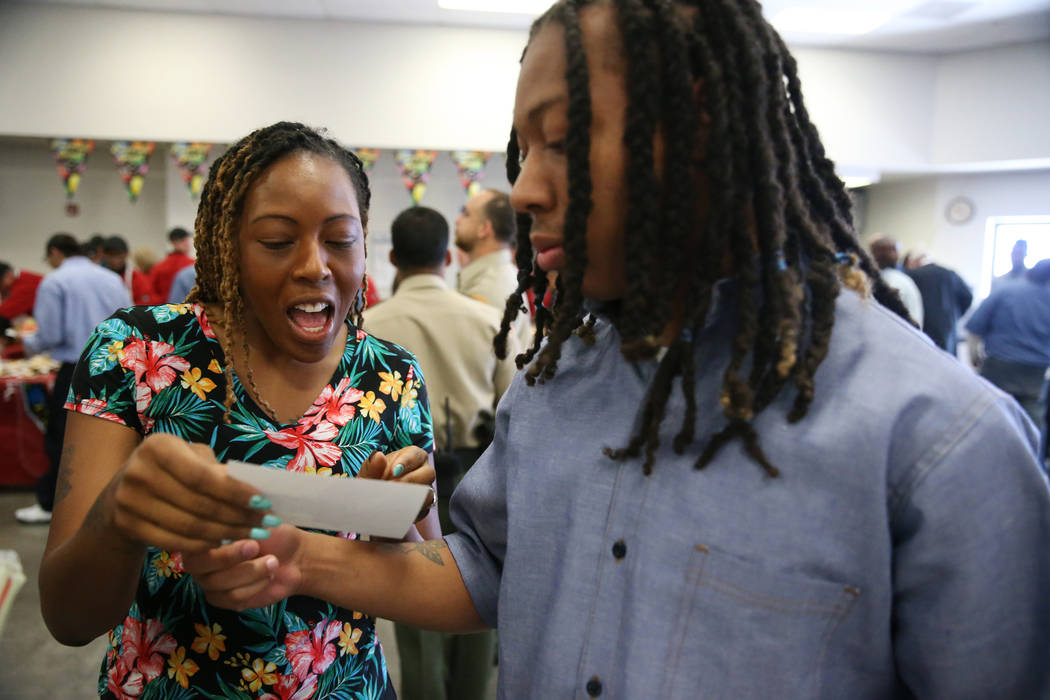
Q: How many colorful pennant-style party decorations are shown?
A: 6